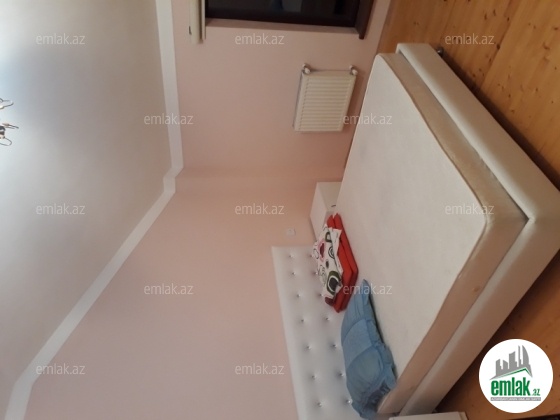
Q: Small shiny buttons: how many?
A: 14